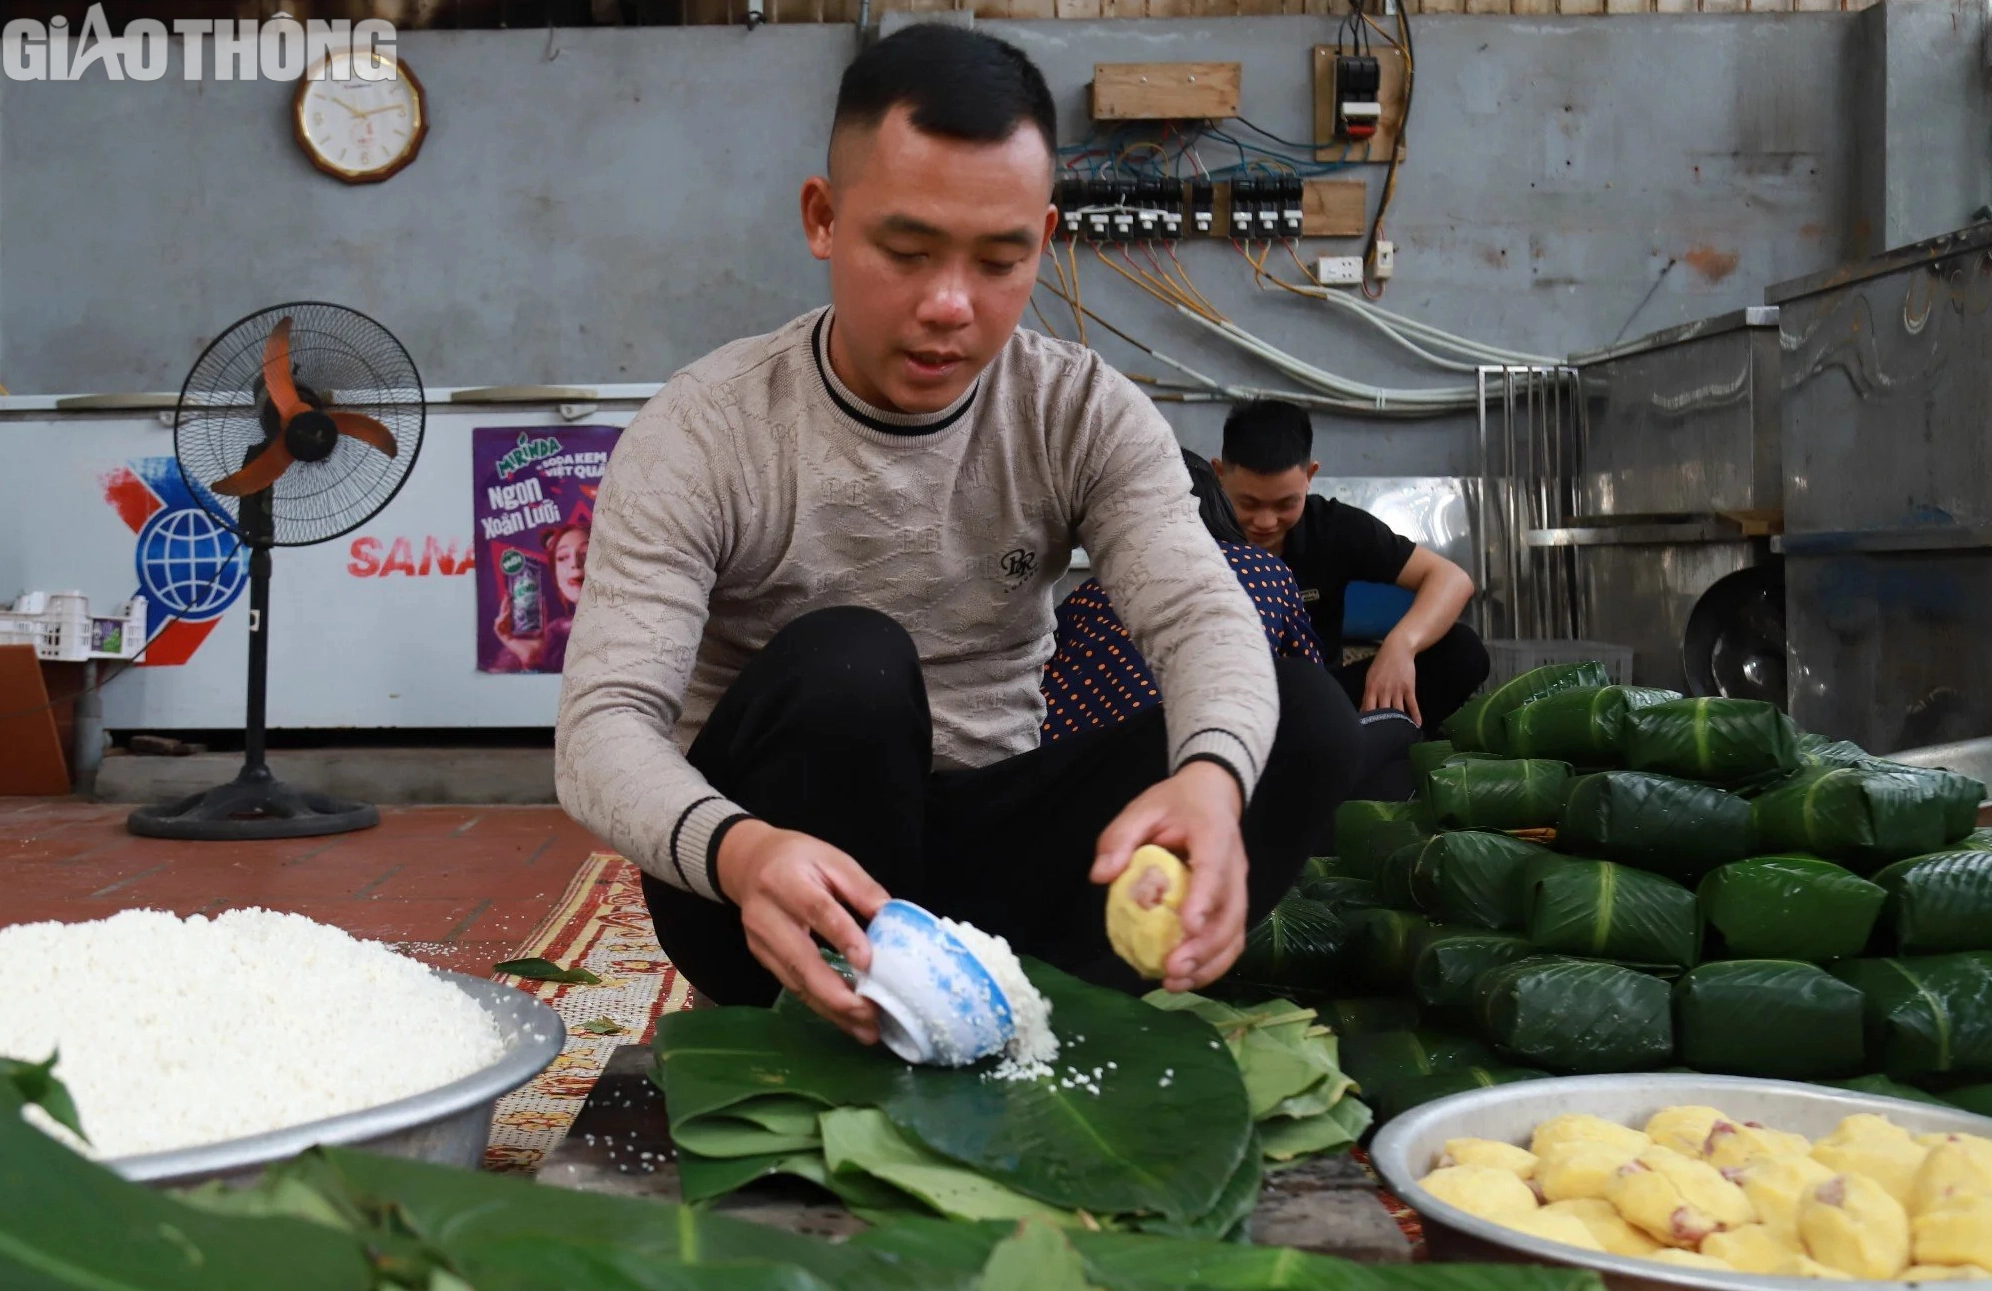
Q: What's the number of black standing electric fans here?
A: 1